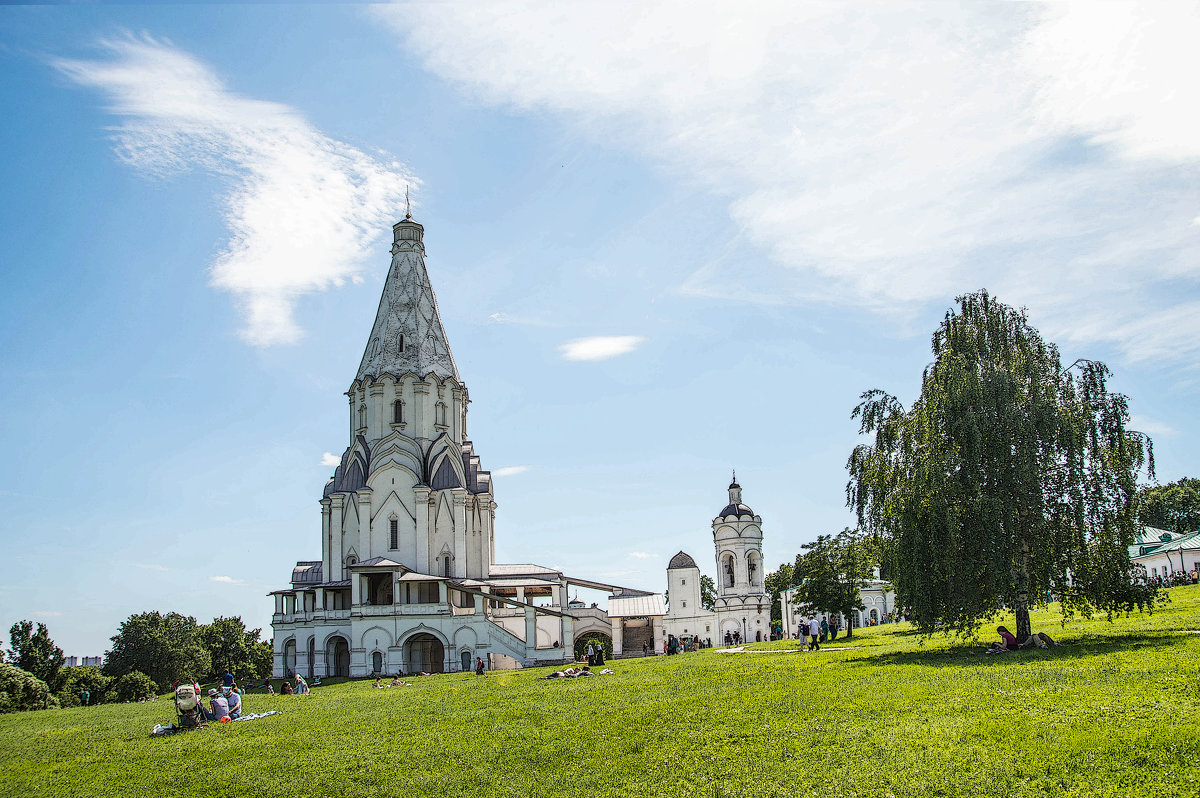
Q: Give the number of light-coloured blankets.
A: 1